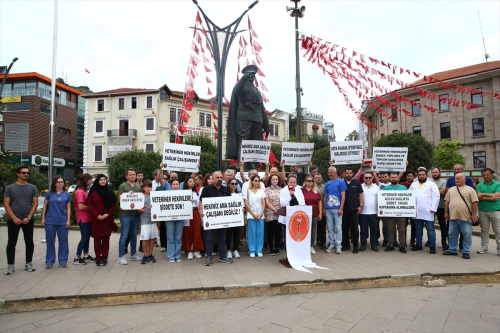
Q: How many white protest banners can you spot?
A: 9